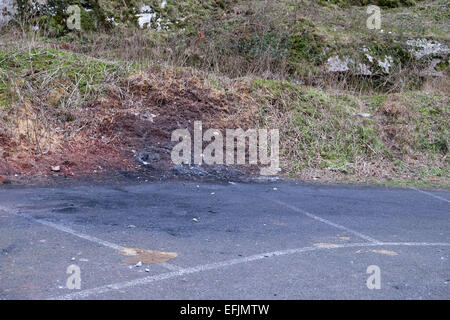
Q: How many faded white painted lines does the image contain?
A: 4